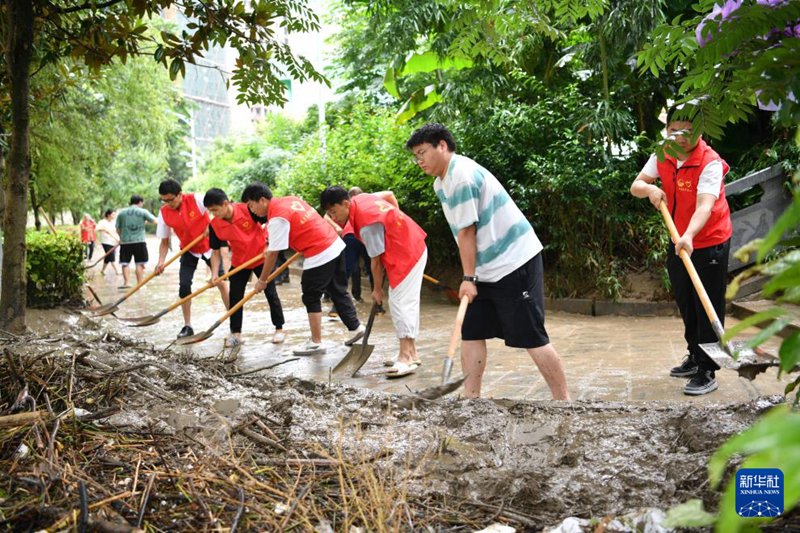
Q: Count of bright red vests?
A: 6